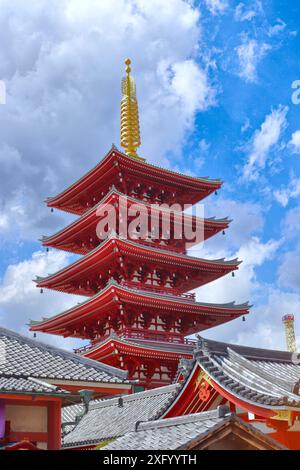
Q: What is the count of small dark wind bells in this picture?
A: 8